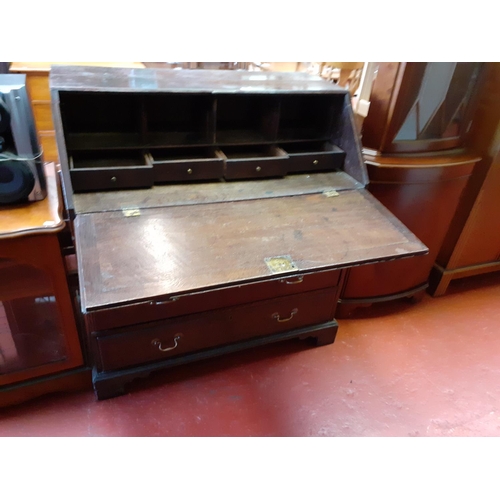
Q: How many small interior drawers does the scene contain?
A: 4